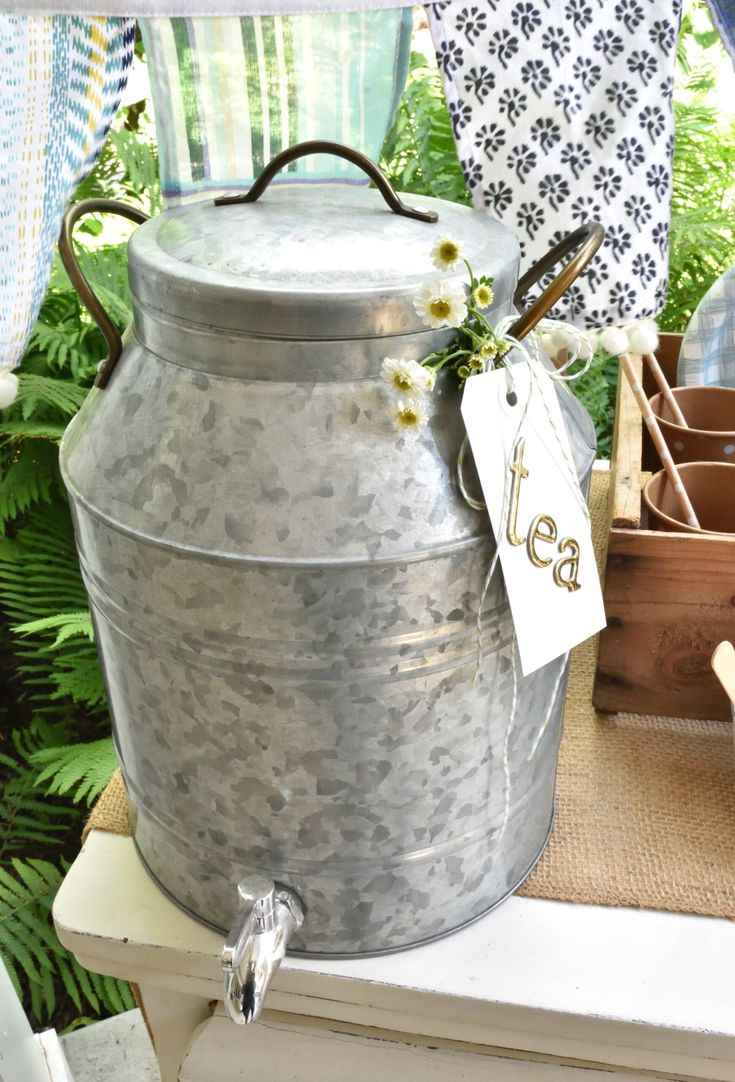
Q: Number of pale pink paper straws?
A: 2